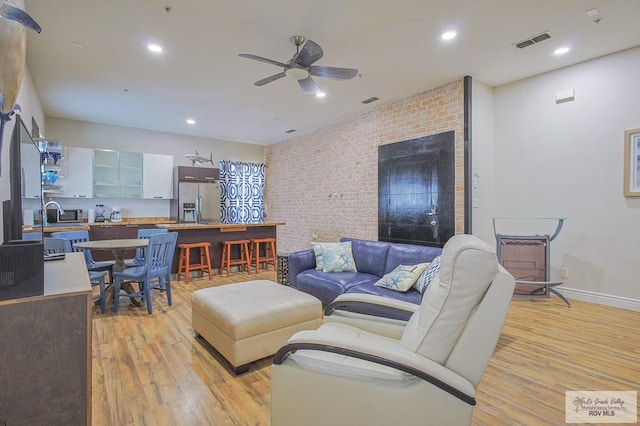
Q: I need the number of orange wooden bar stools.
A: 3